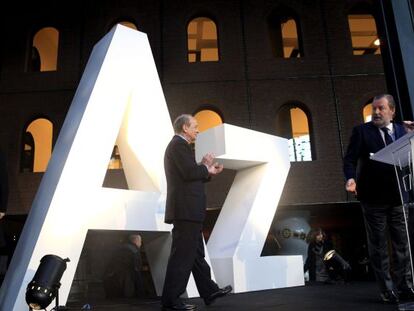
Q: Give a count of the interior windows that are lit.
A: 10